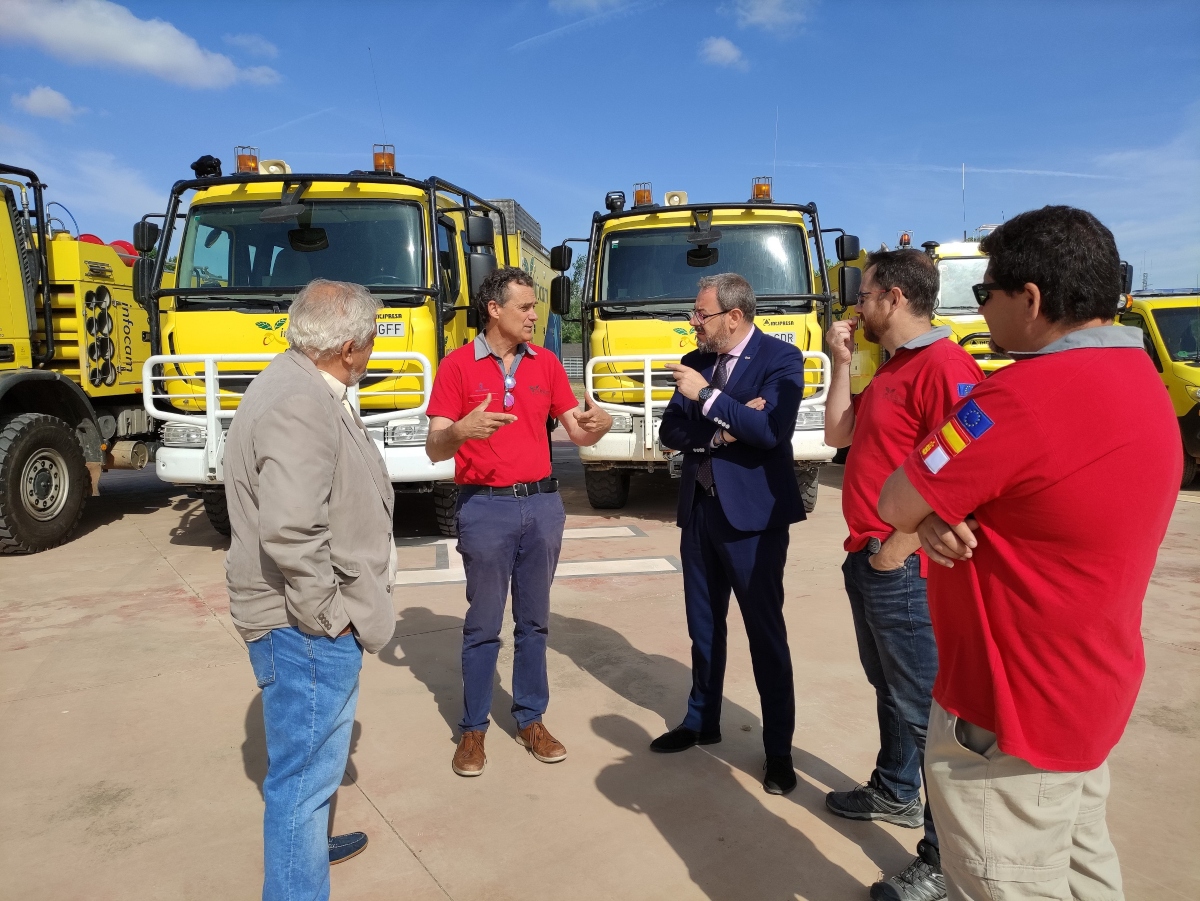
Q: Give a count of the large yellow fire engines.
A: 4